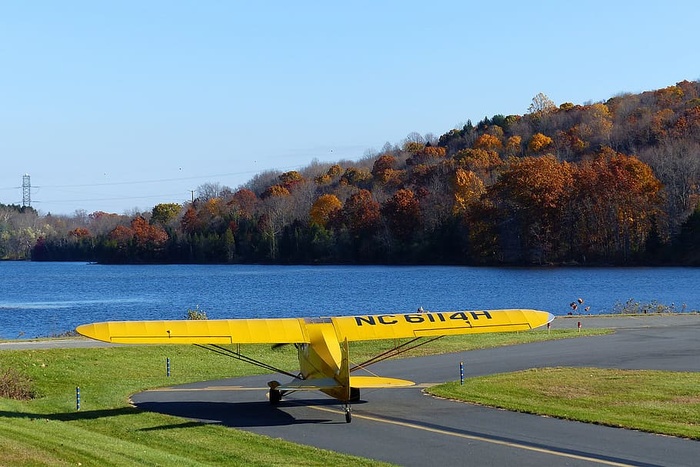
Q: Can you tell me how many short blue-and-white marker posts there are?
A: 3